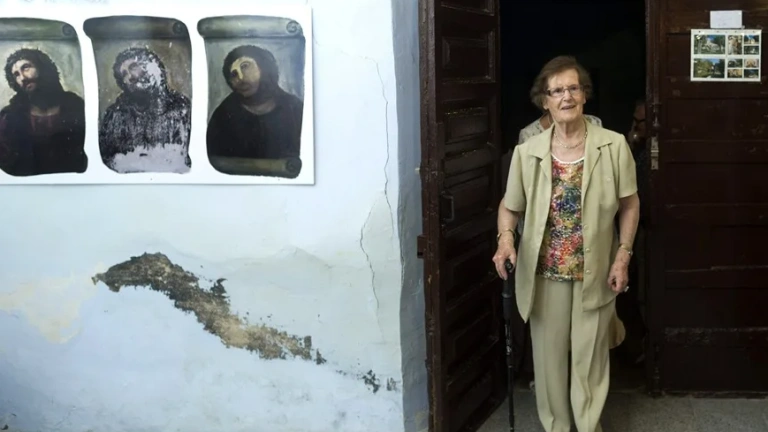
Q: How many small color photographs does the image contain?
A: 9